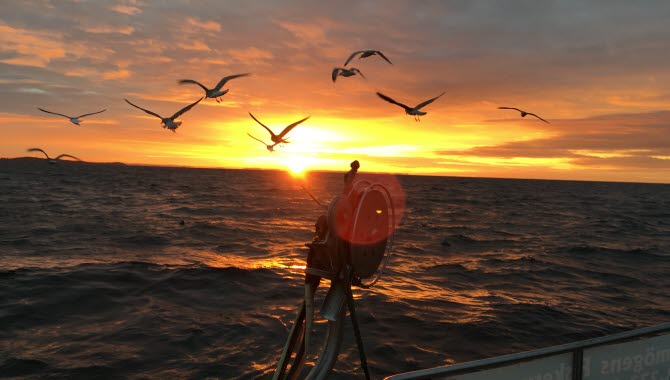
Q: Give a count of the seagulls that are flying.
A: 10